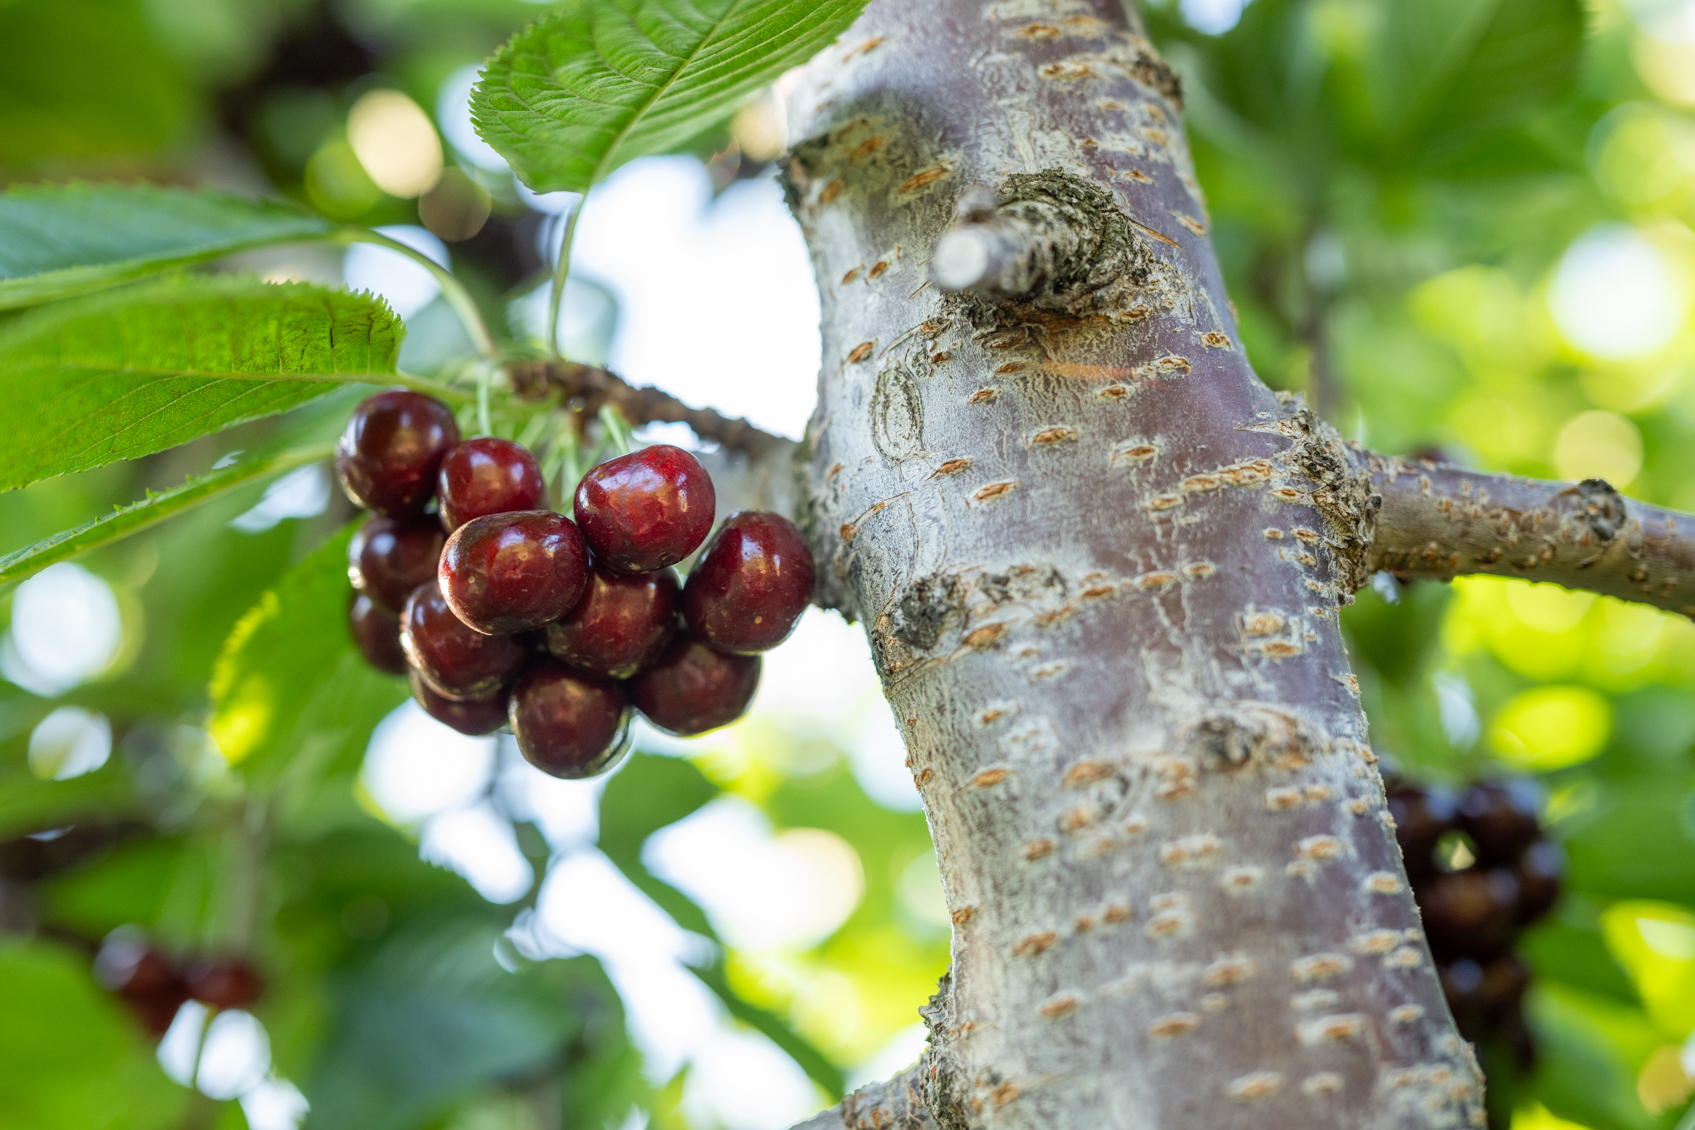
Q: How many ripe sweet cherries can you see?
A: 12